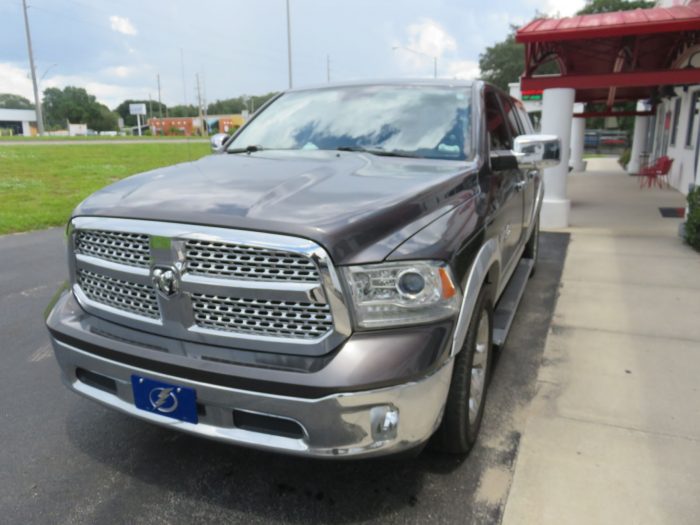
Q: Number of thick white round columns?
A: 3